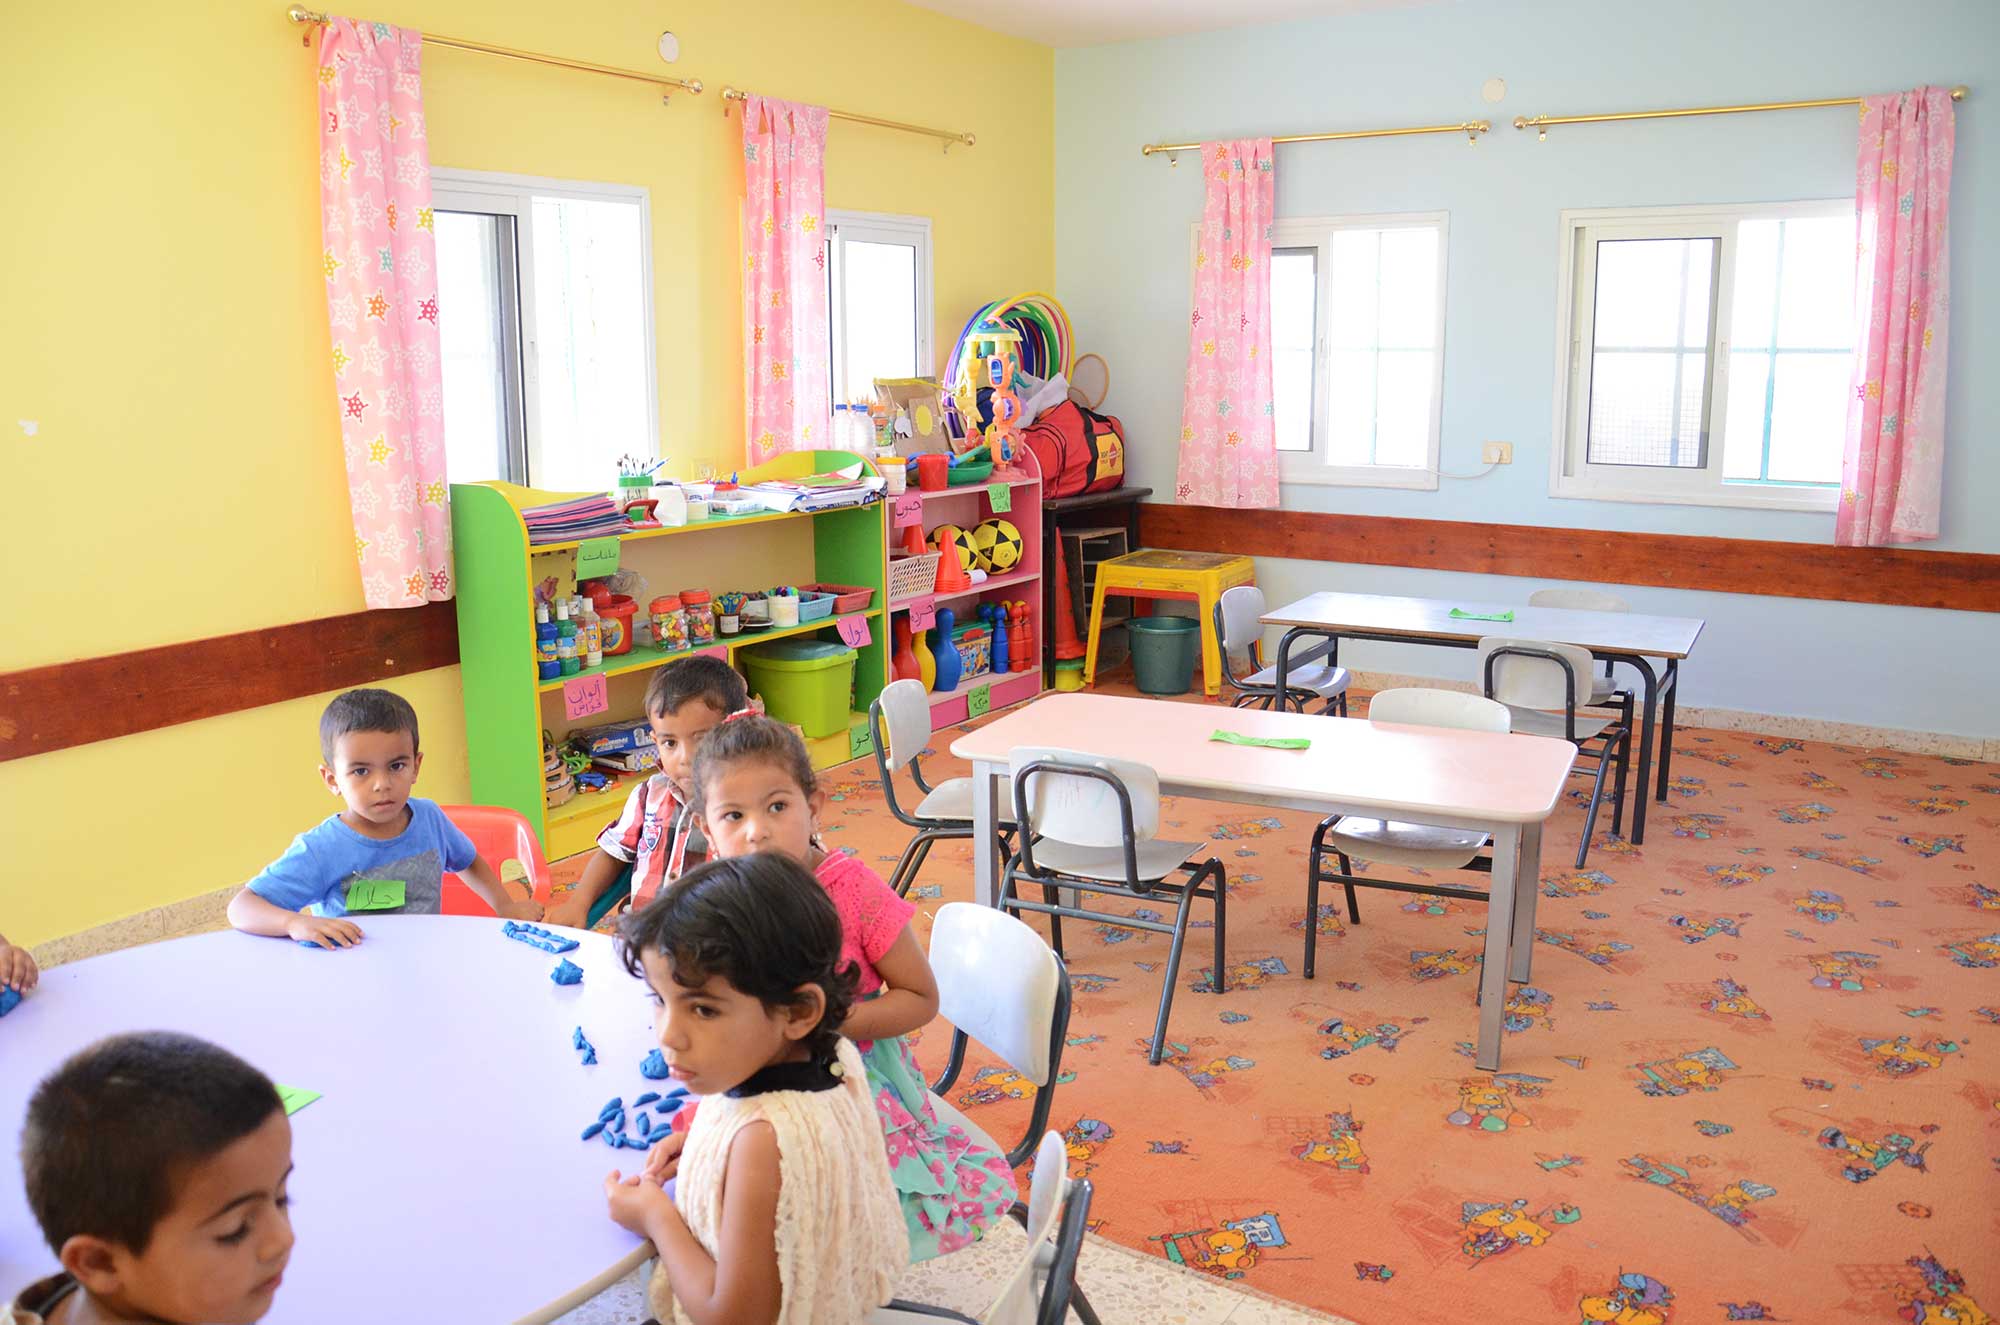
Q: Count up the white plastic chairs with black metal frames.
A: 8